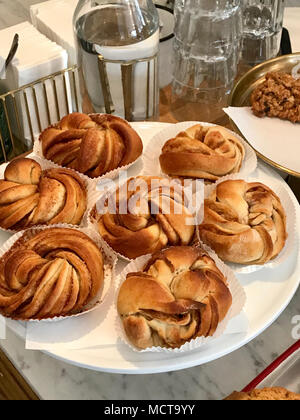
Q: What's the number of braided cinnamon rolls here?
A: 7